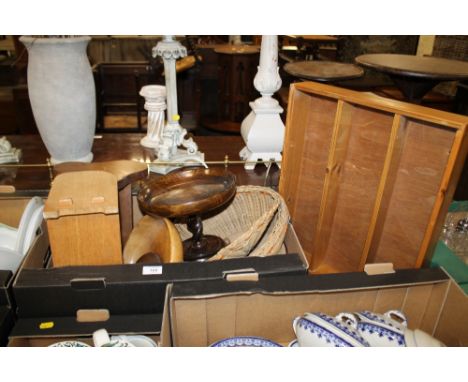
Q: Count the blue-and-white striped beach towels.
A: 0